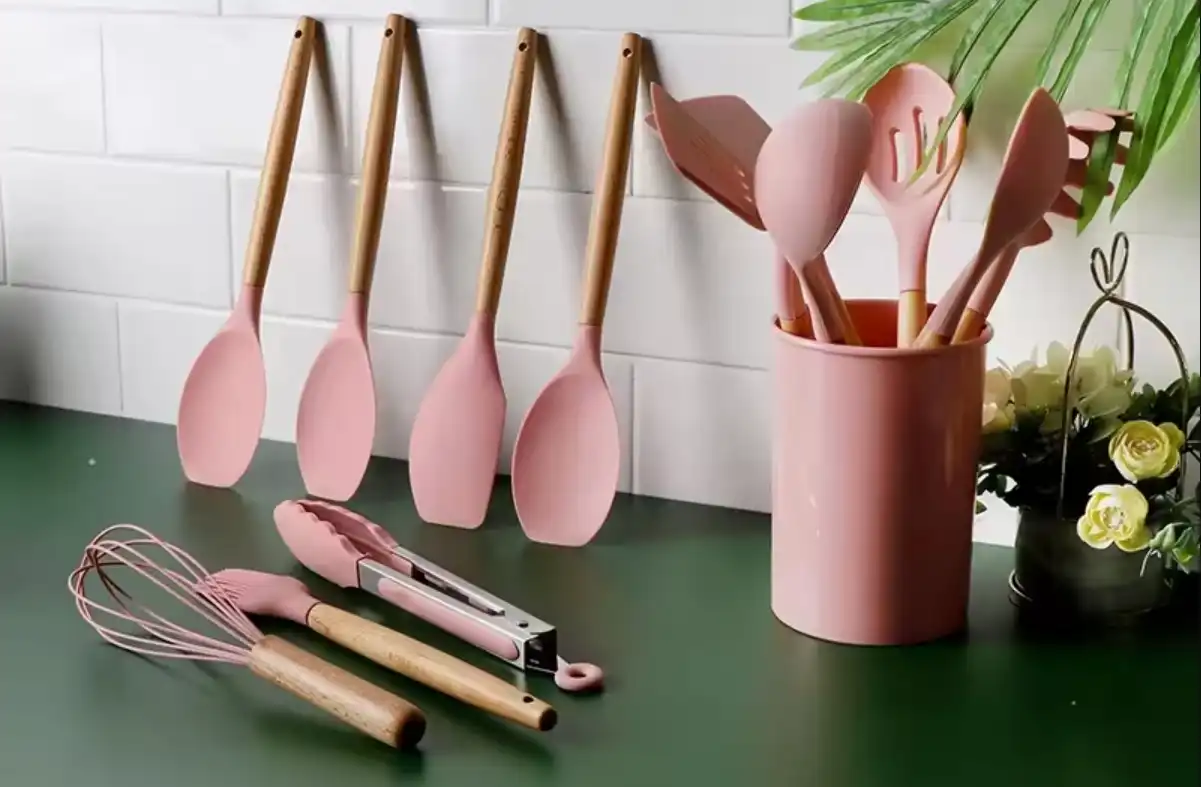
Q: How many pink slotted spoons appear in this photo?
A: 1